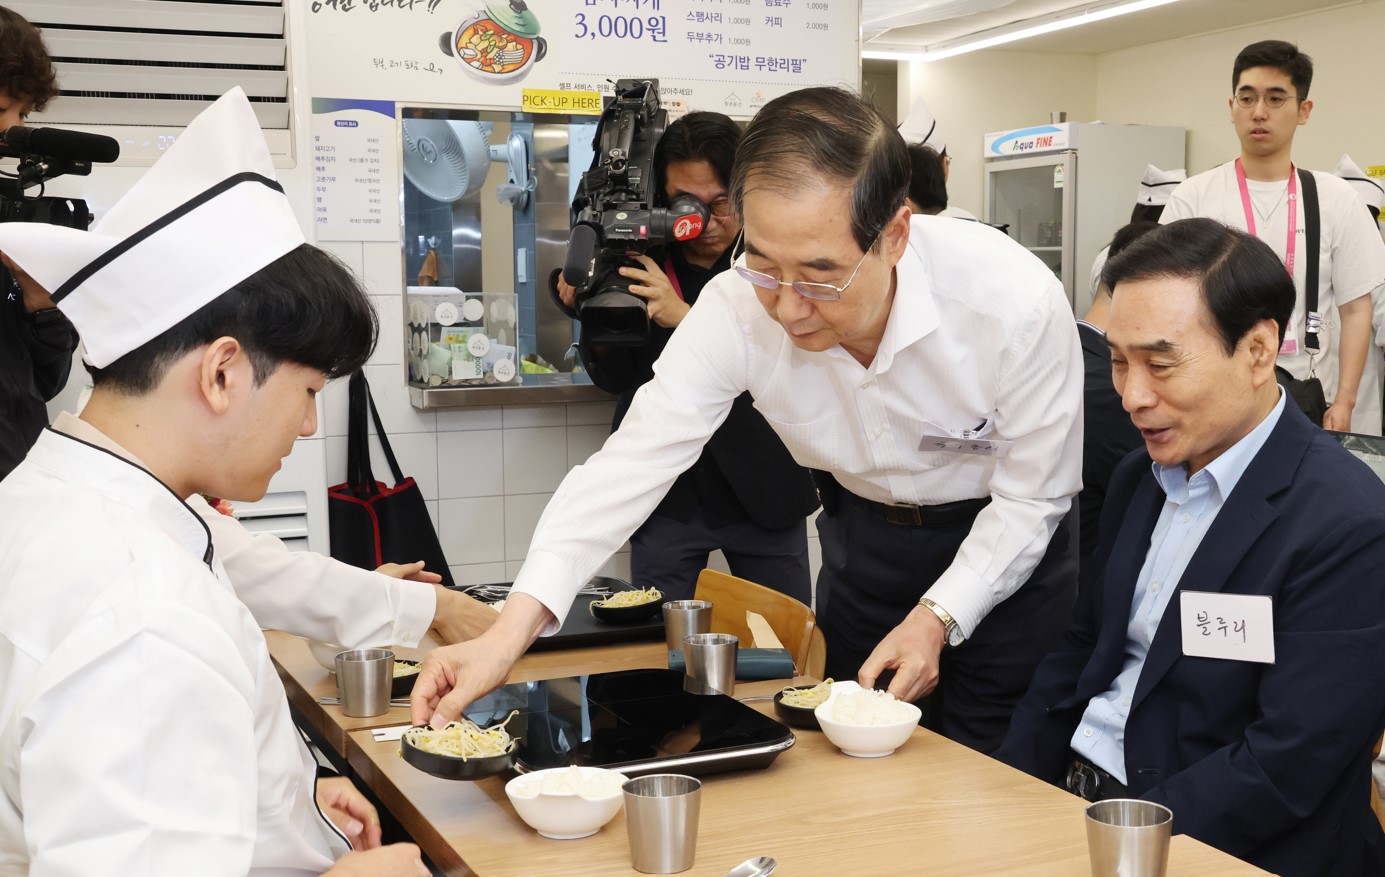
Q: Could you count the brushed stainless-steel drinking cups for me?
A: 5